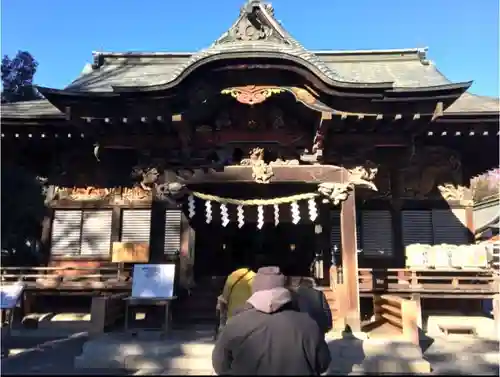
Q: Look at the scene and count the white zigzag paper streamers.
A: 8